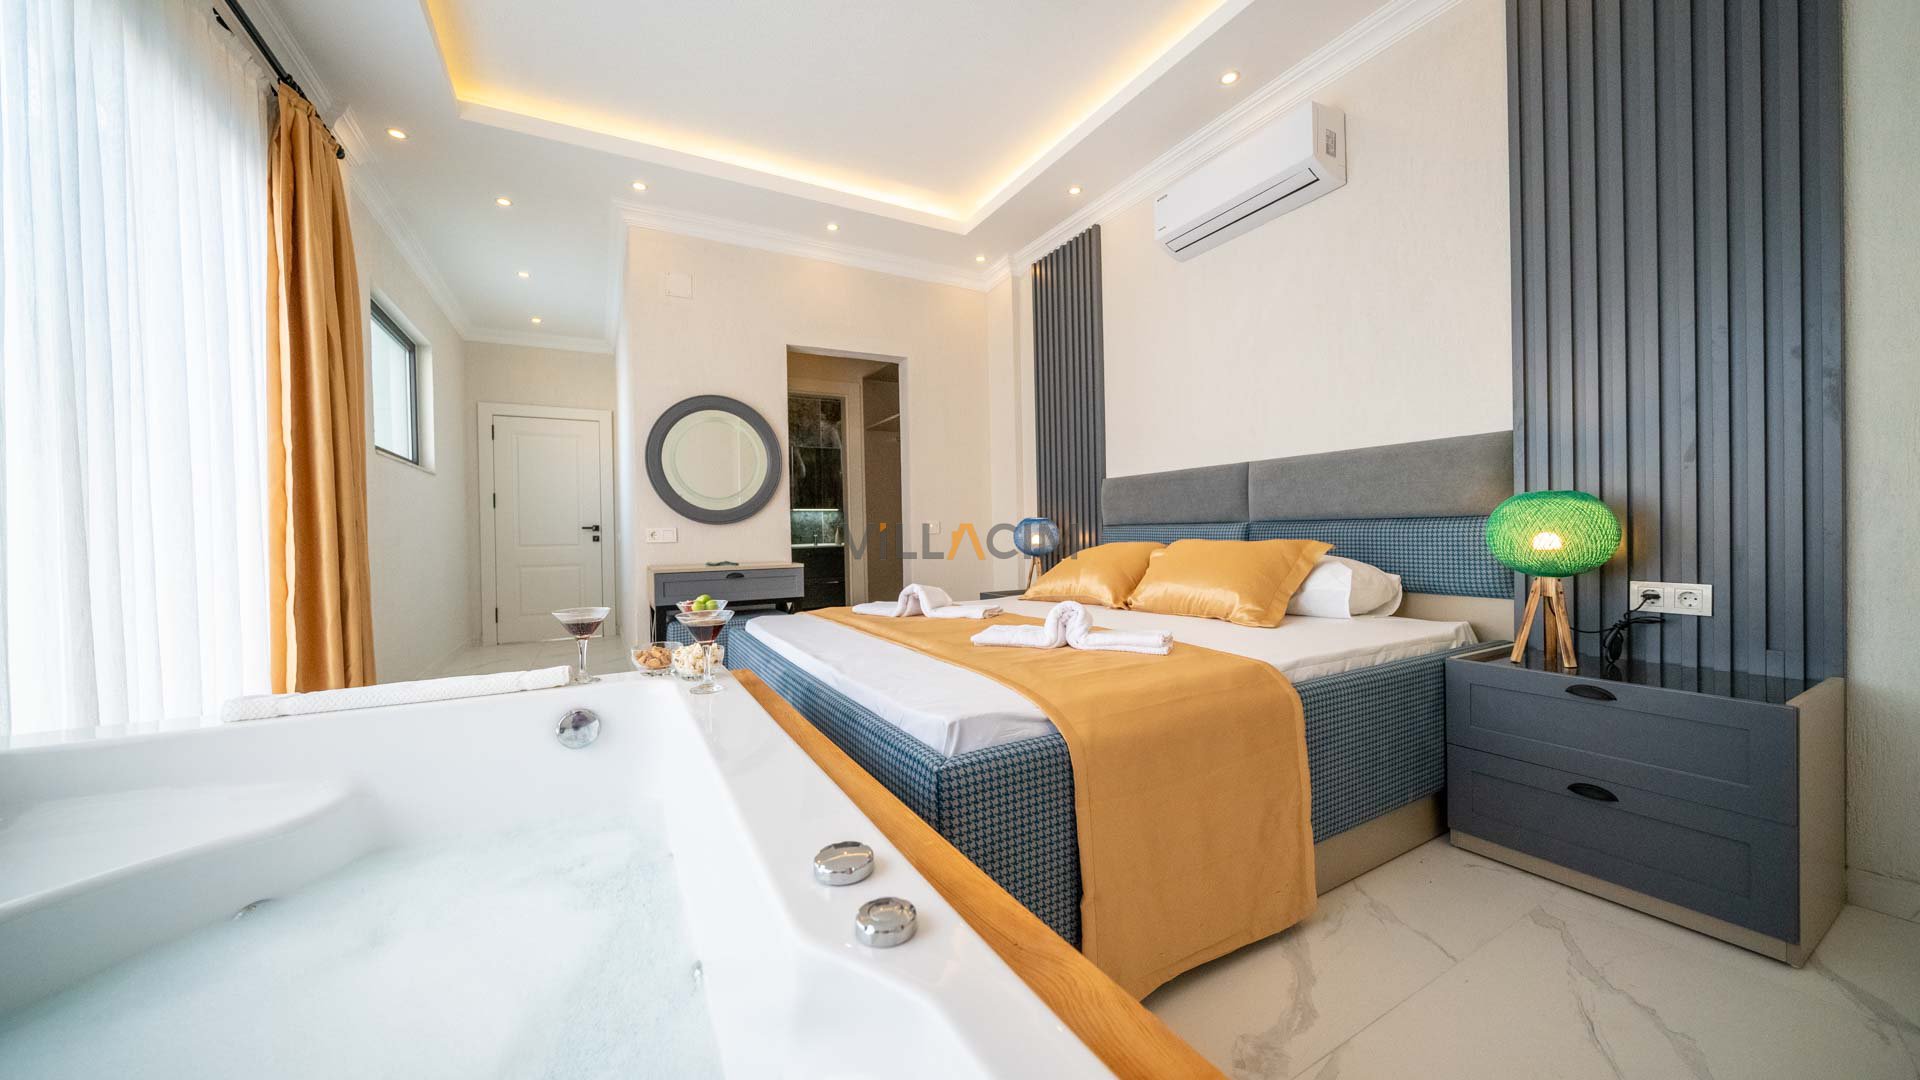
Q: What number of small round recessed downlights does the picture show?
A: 9